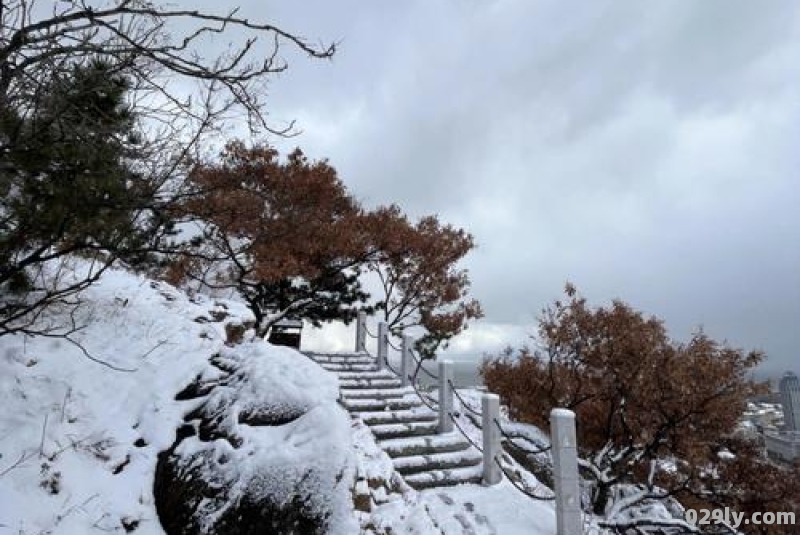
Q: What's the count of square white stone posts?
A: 6